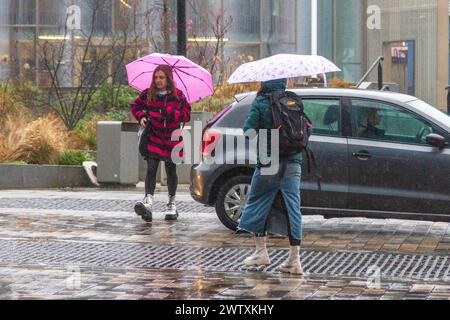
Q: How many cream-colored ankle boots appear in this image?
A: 2